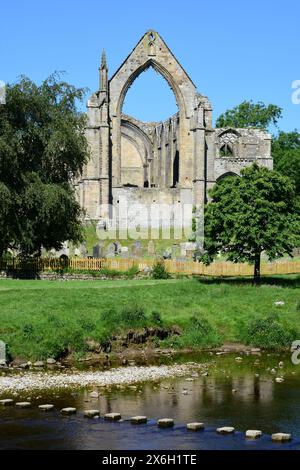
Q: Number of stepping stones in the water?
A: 12